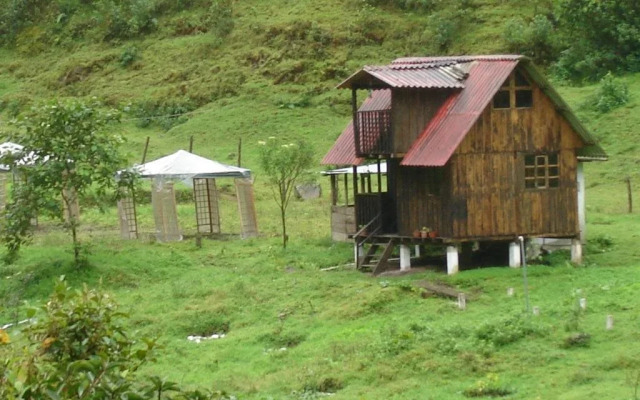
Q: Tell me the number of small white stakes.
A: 5